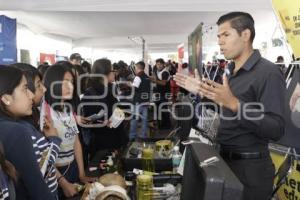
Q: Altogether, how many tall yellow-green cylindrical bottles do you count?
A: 2